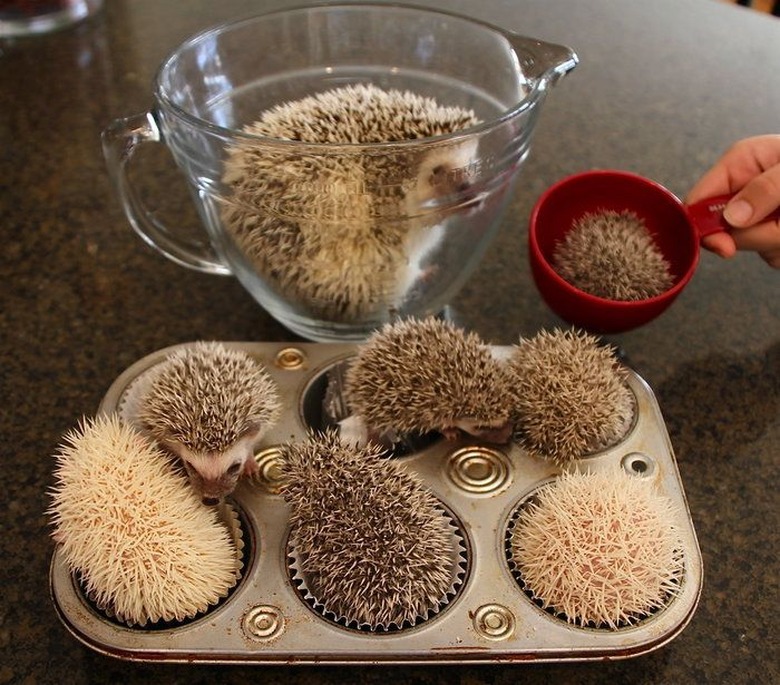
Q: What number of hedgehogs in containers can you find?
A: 8